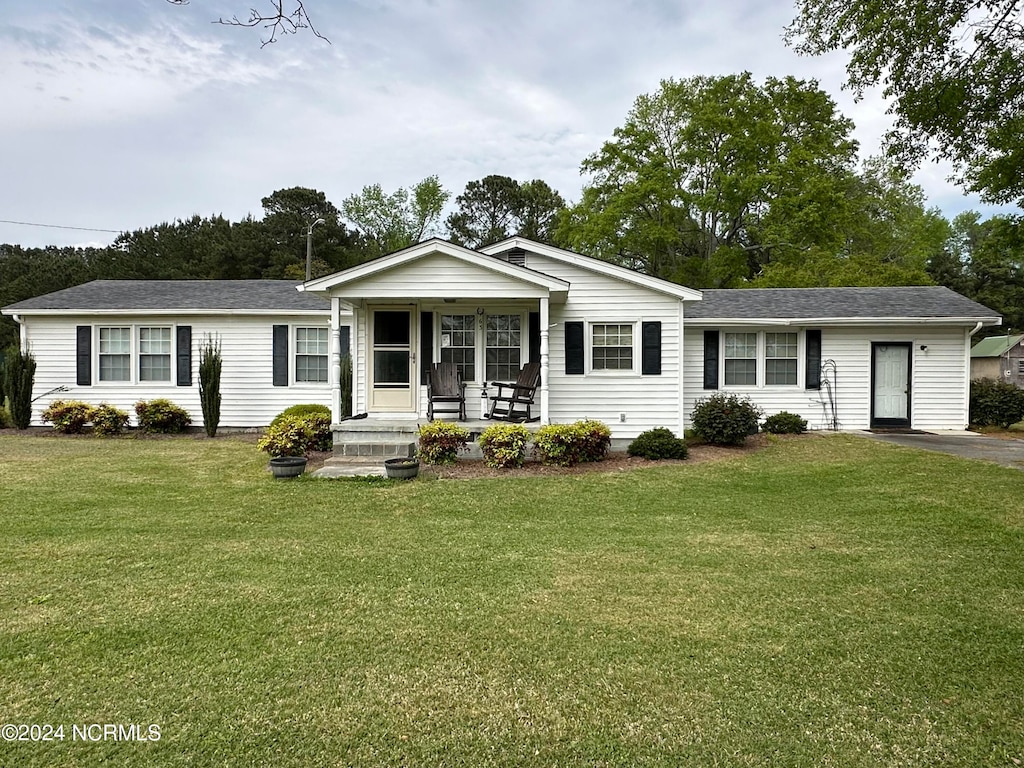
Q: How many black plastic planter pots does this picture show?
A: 2